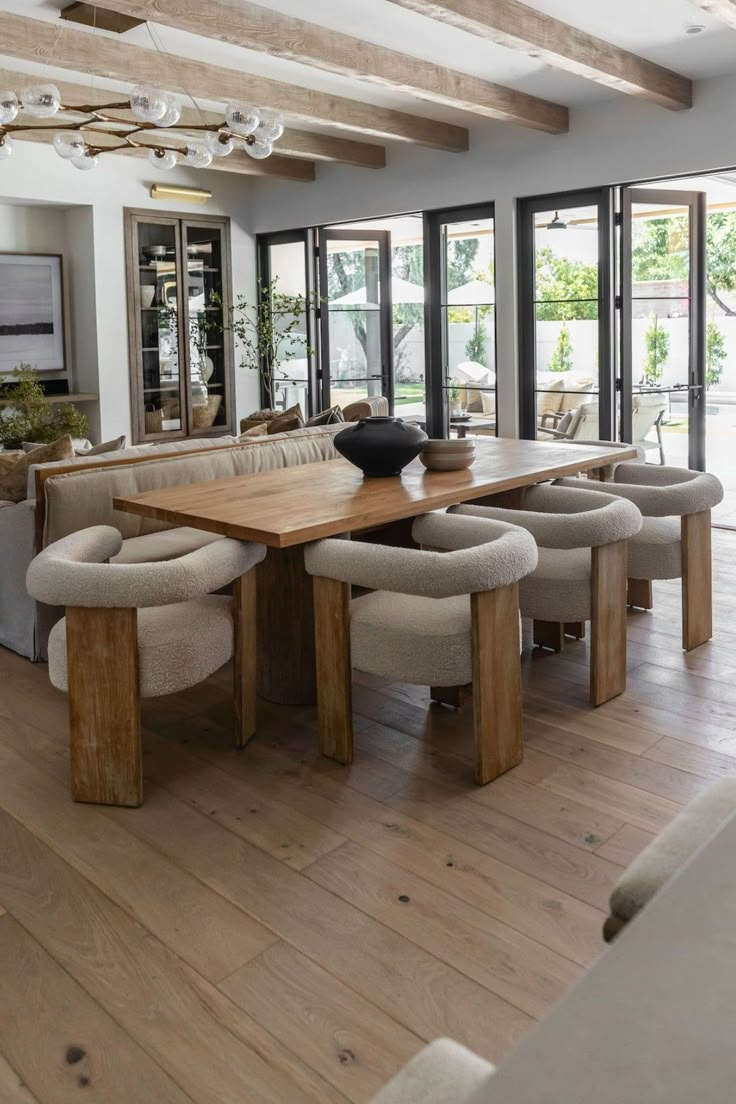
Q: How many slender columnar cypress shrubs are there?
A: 4